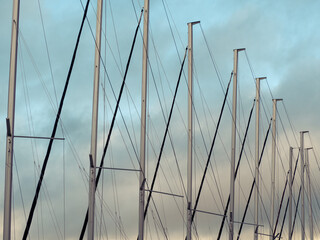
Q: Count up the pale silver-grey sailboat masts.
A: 10